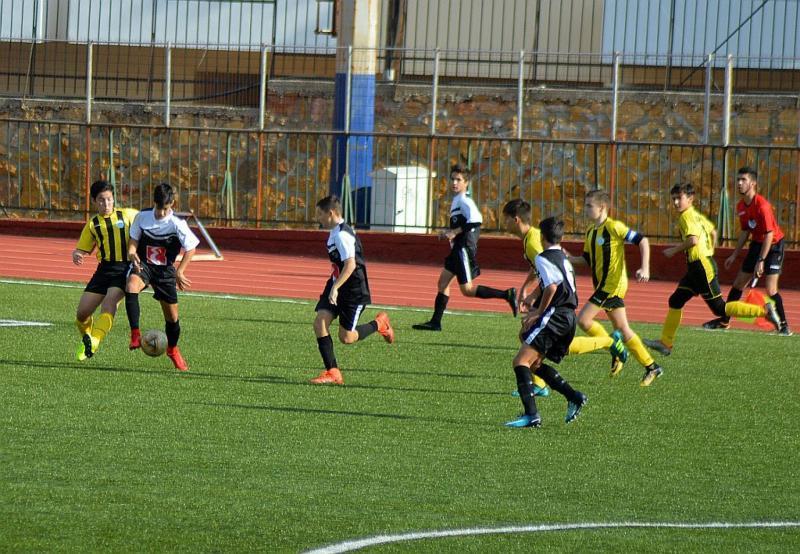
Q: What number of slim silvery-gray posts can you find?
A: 9